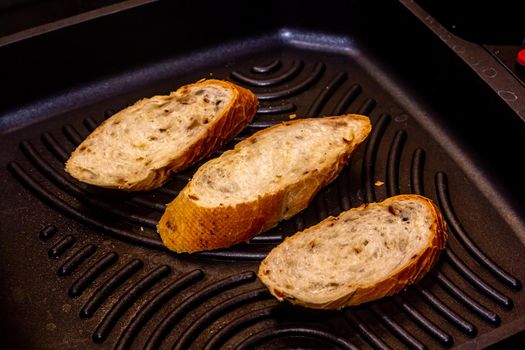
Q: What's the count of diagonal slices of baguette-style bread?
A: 3